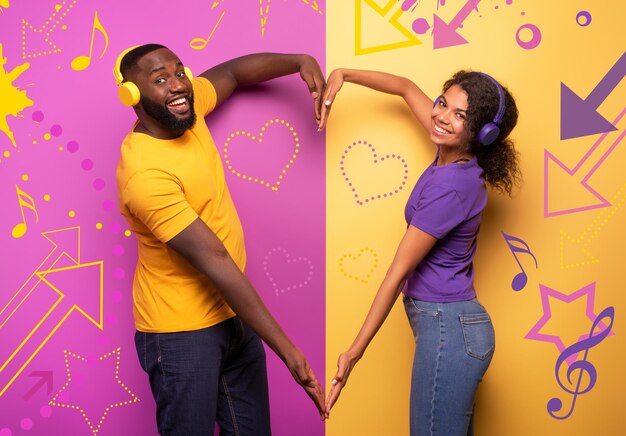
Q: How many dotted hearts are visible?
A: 4